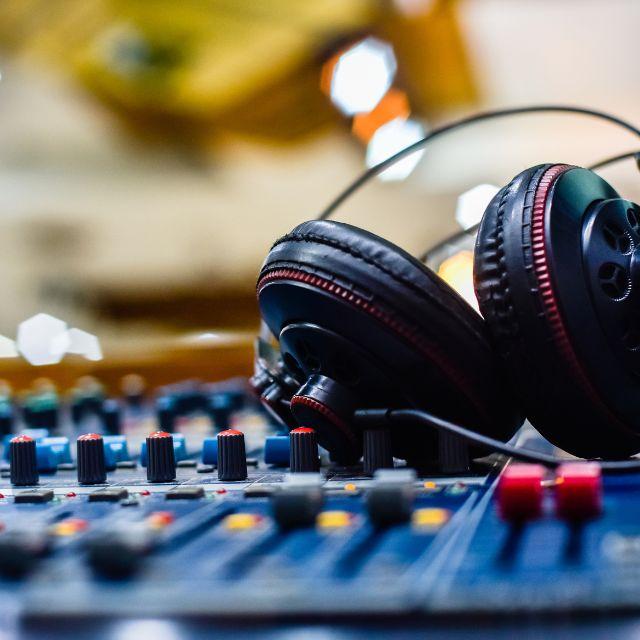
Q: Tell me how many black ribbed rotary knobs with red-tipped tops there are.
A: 5